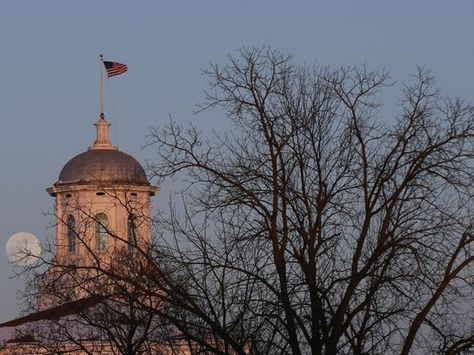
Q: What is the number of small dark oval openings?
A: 3